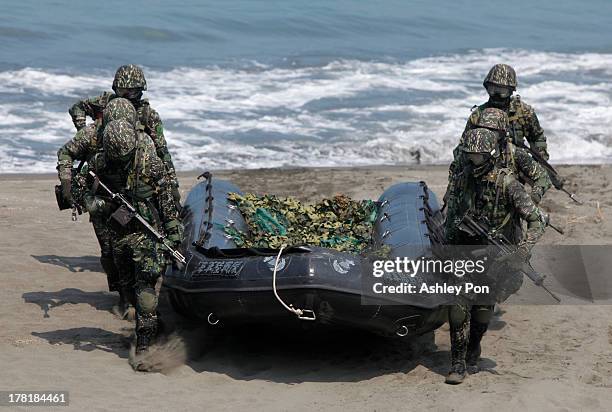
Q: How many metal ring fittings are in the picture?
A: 3